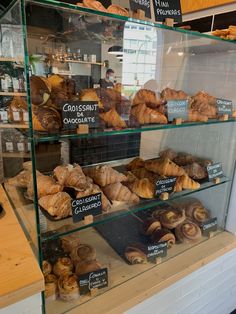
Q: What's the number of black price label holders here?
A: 11